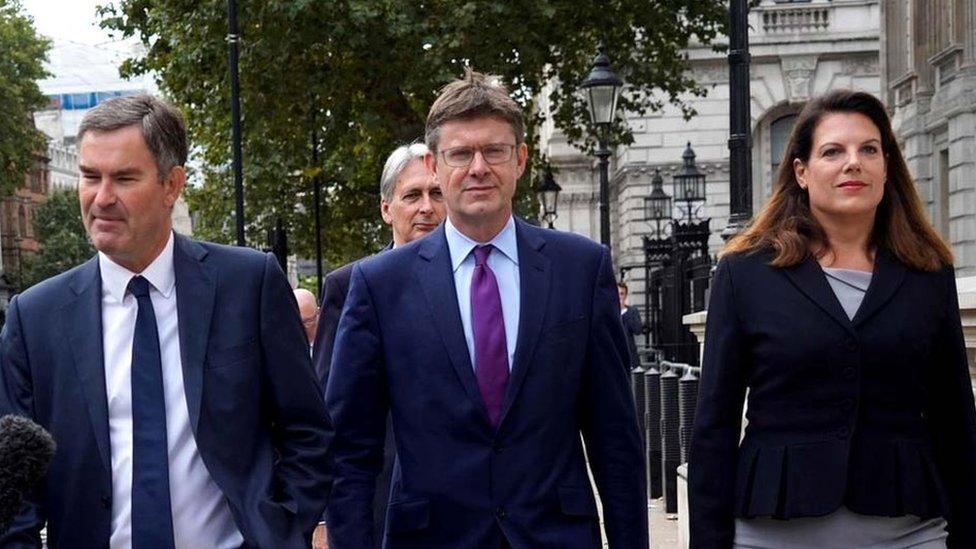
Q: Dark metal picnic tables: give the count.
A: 0